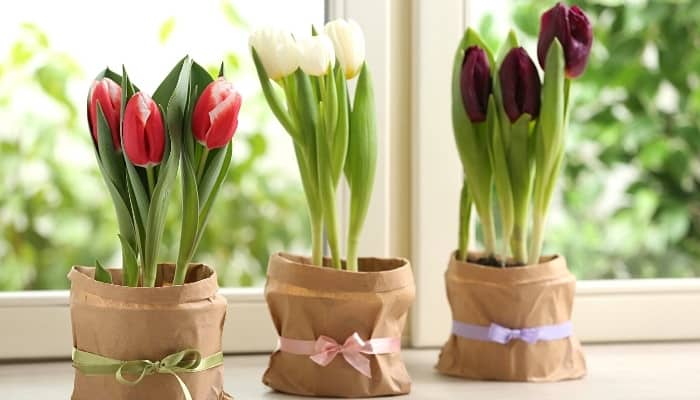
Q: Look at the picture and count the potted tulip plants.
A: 3